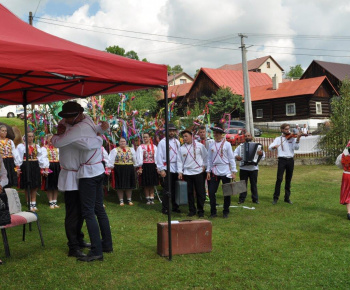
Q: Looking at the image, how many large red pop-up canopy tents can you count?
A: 1